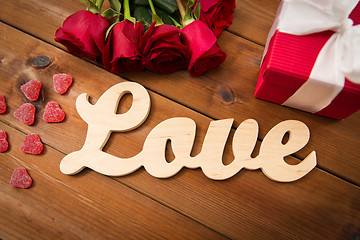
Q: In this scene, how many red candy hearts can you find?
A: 8